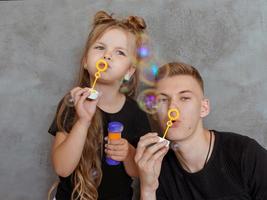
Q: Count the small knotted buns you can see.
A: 2